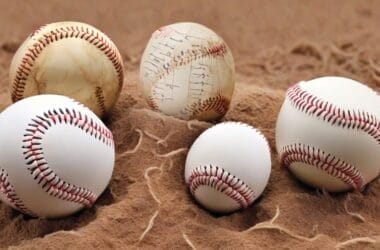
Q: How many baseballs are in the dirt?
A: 5